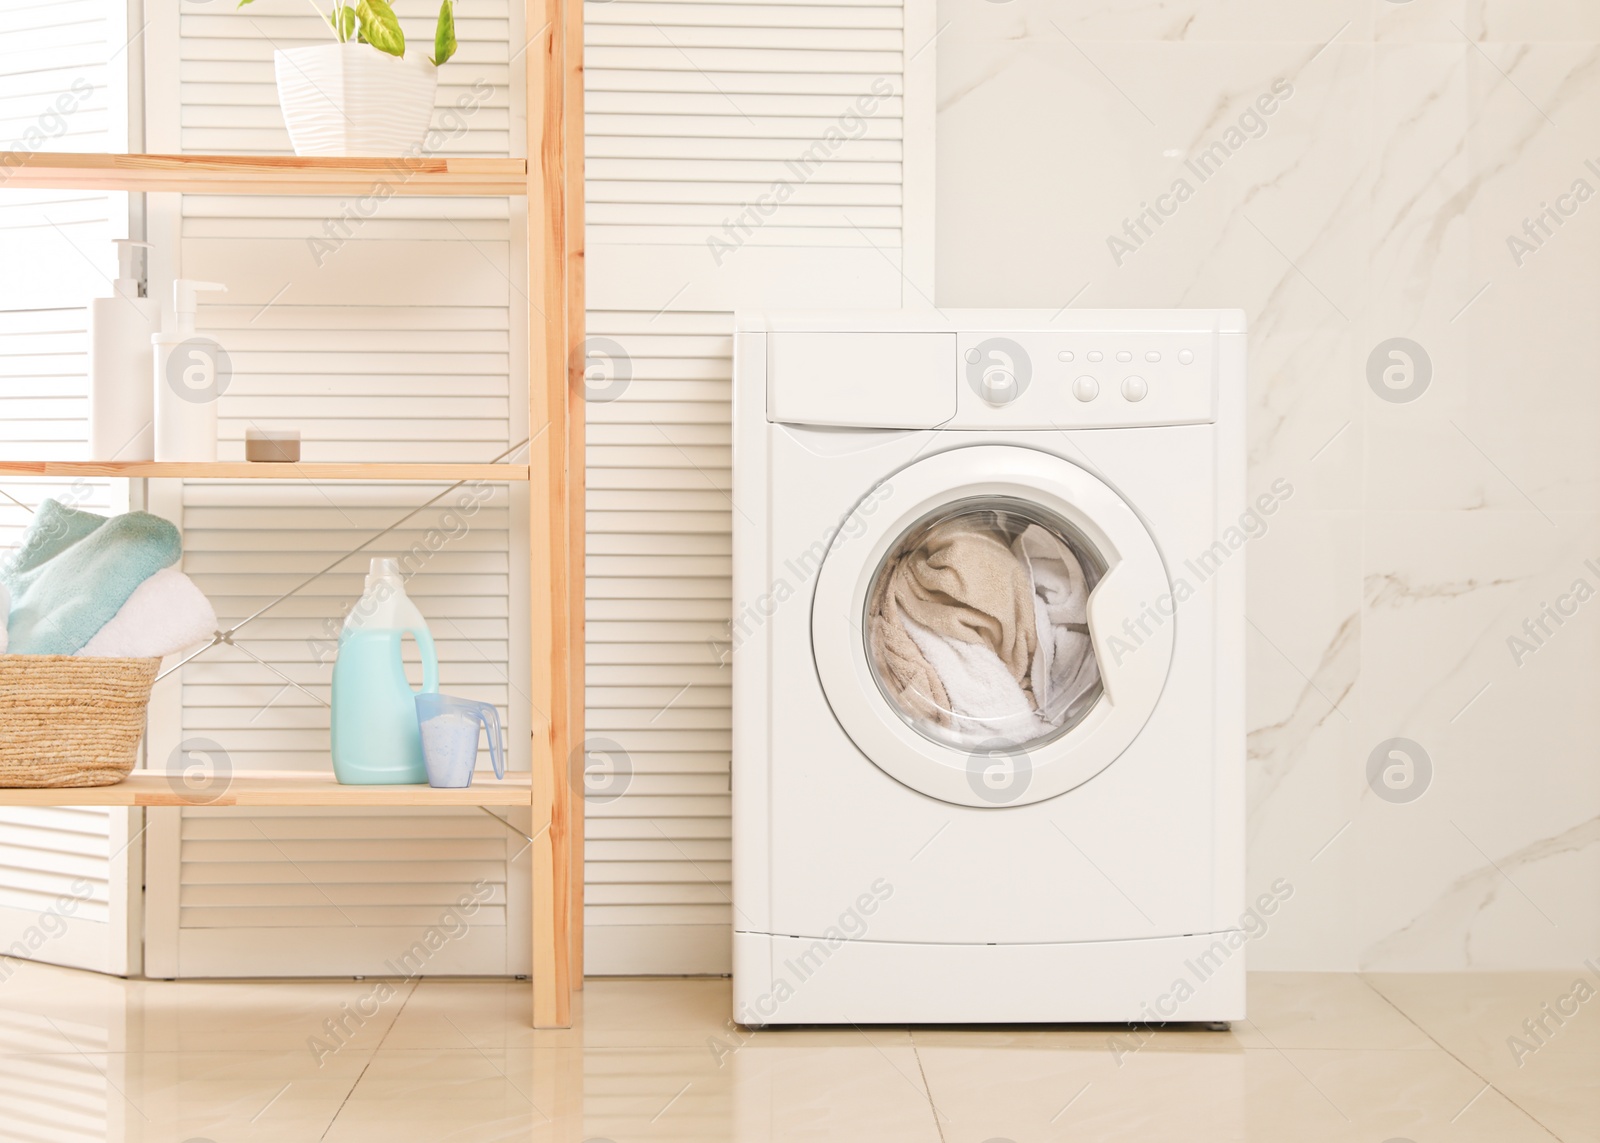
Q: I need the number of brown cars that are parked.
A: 0